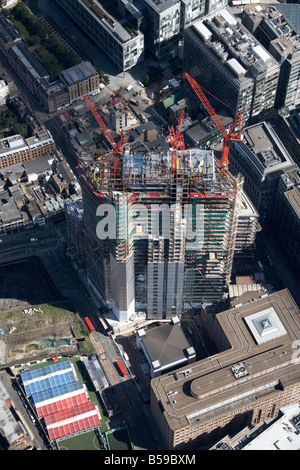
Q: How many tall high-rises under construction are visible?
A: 1